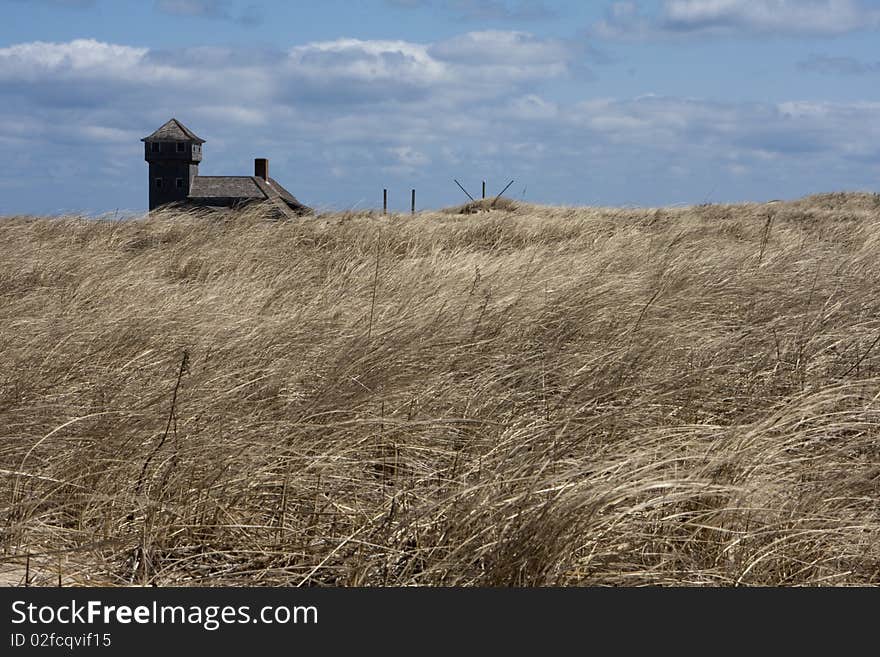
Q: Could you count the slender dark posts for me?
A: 5